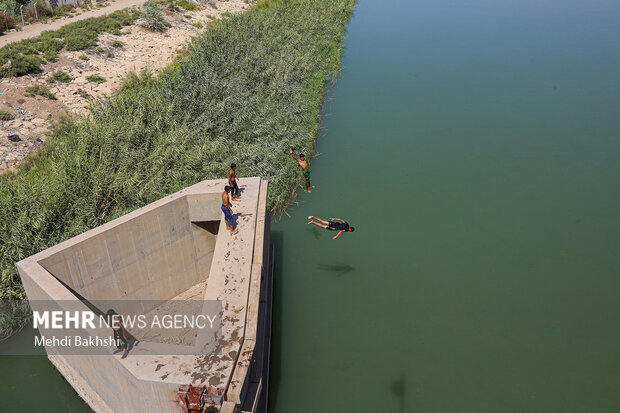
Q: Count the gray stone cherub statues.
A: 0